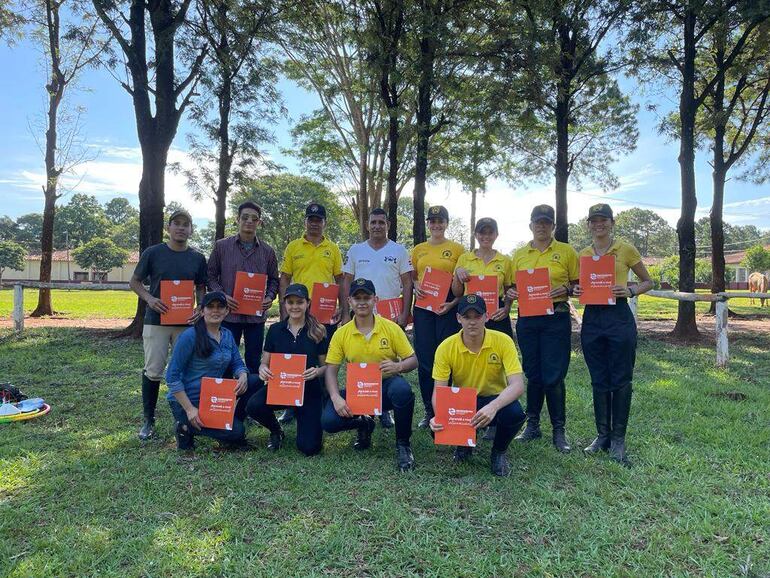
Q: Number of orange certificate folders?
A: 12